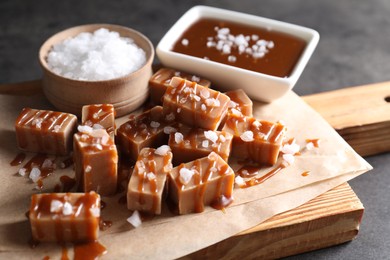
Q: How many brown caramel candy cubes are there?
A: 12